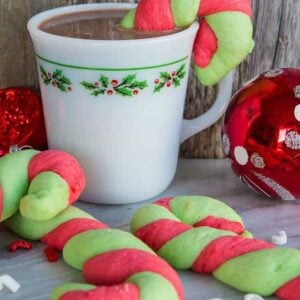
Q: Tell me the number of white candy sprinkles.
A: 4